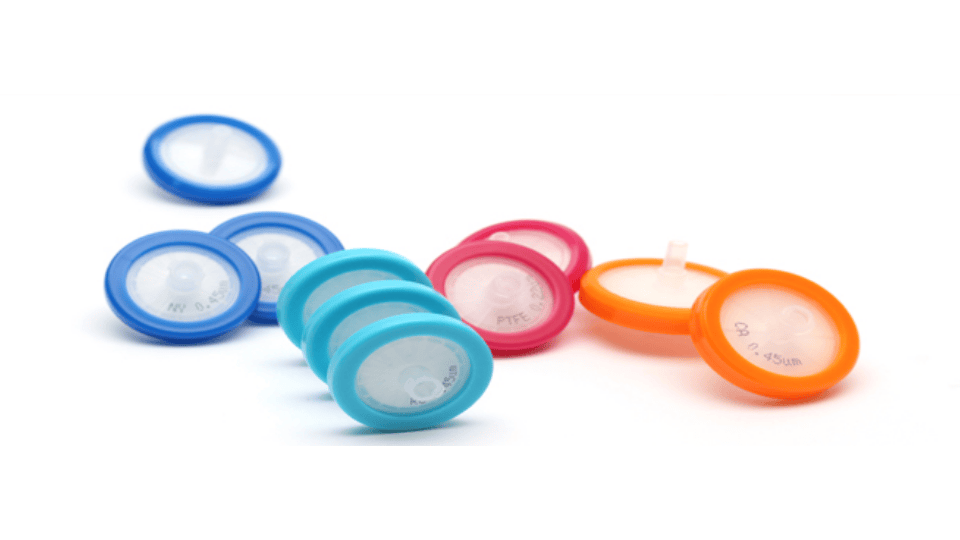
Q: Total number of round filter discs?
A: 10